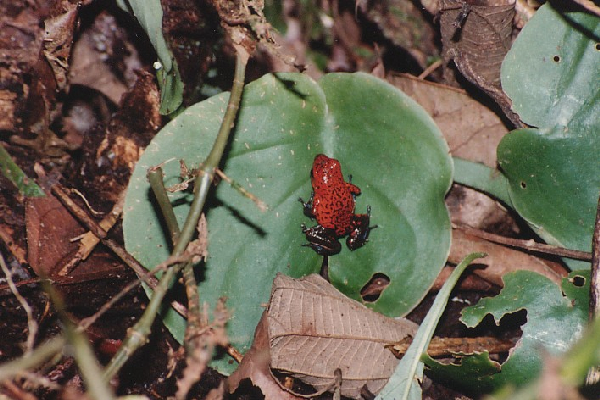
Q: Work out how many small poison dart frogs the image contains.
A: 1